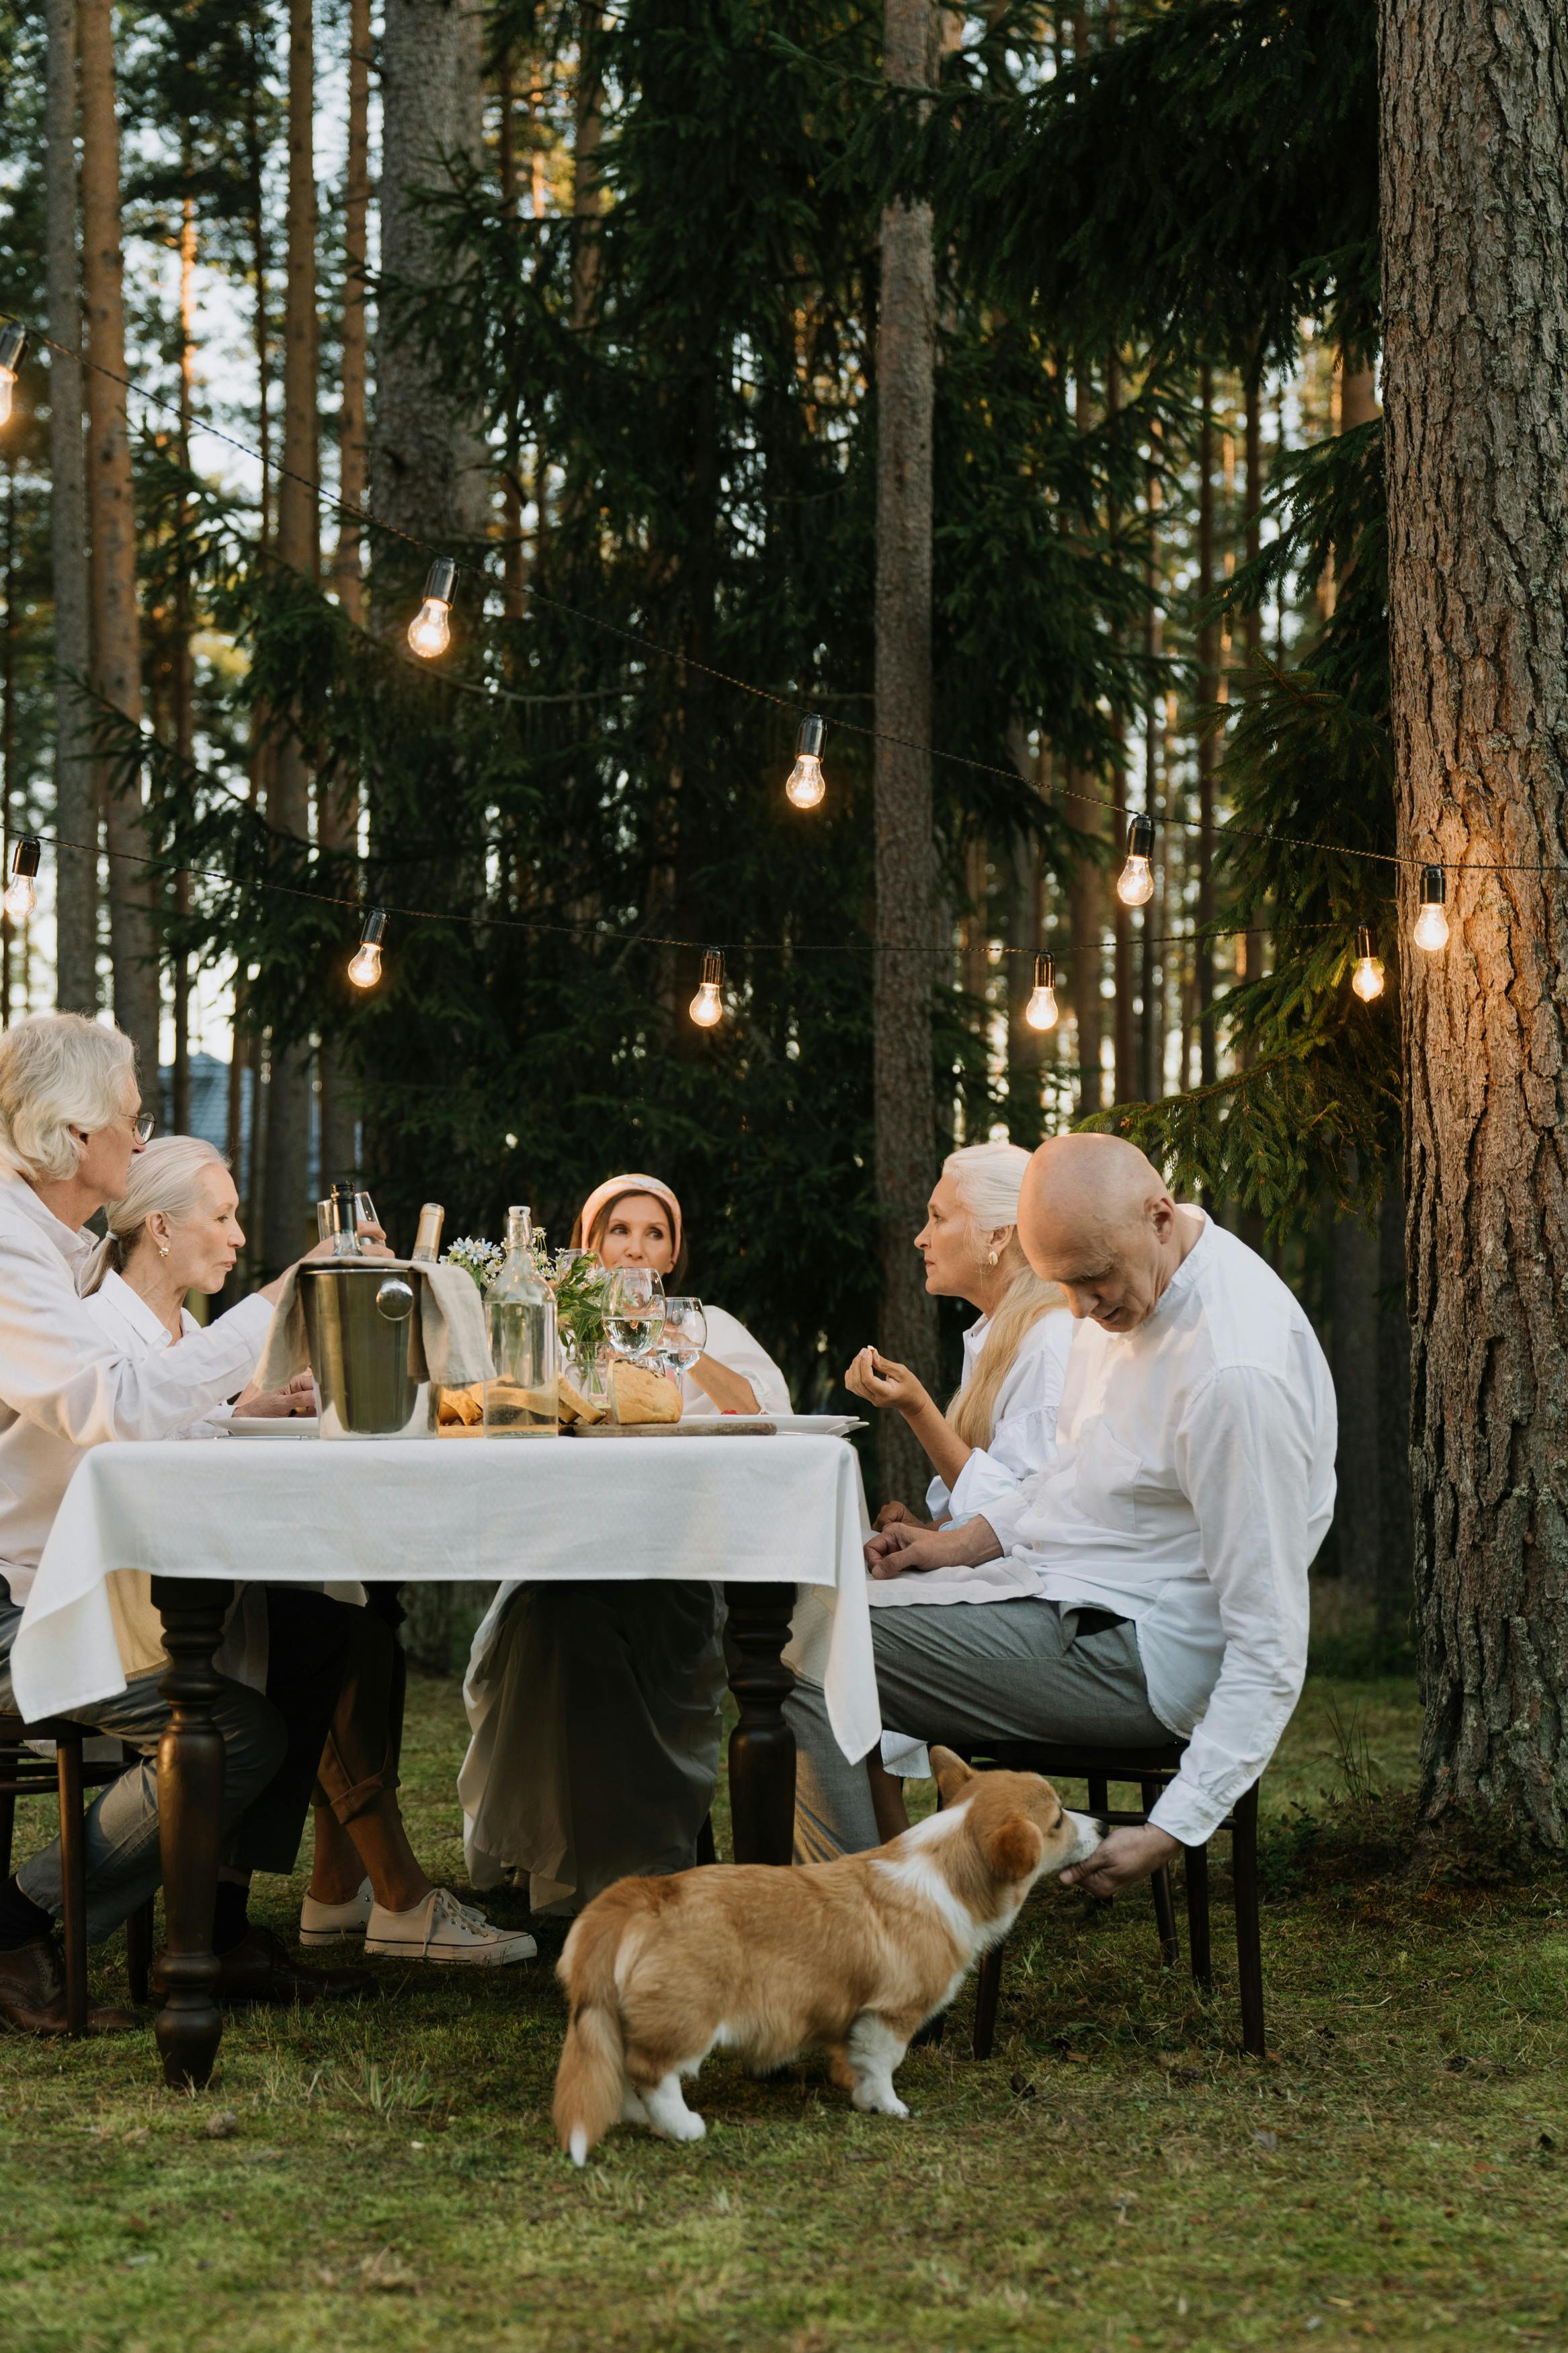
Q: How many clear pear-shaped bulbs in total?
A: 10